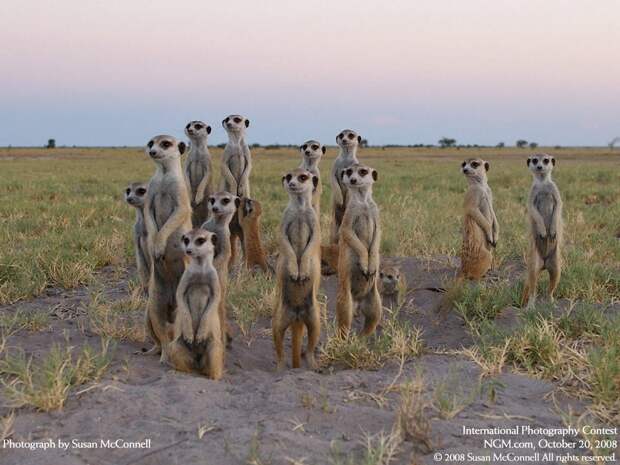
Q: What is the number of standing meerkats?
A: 12